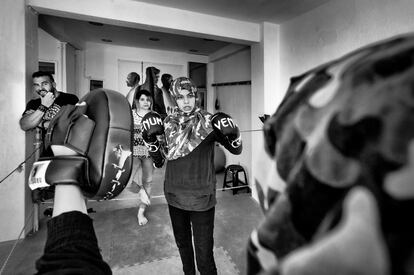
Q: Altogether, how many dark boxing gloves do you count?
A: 2